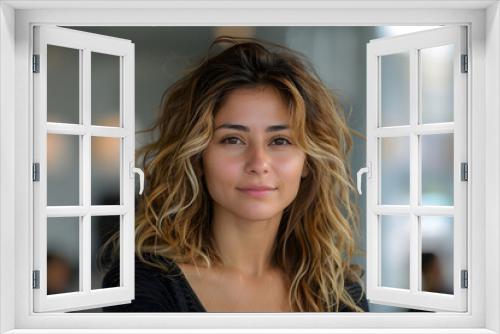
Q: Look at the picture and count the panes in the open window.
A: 12